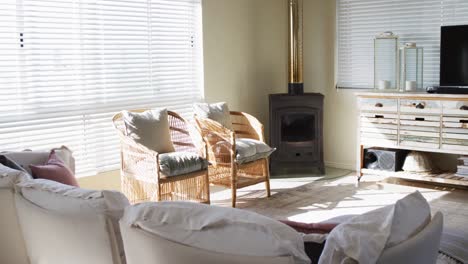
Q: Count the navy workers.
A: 0